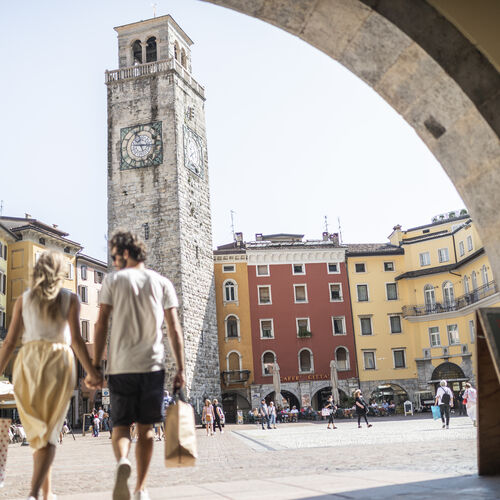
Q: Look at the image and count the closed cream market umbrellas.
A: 2